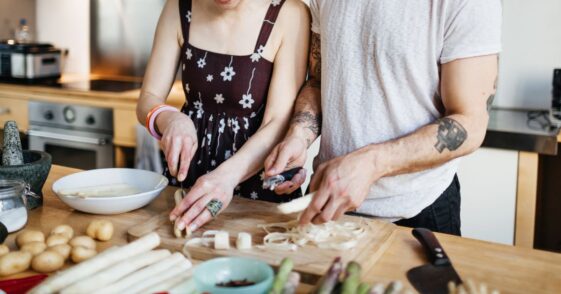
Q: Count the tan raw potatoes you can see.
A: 11